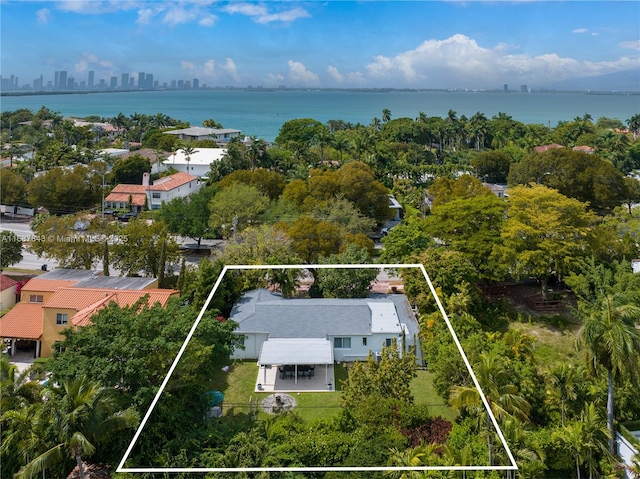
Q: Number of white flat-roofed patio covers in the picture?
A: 1